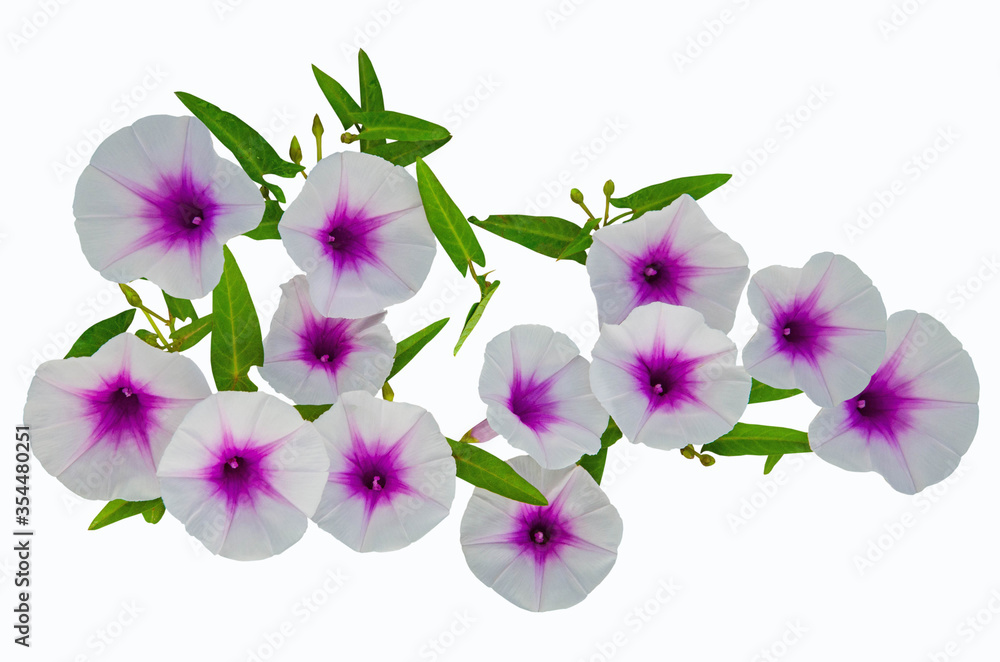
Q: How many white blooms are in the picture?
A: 12